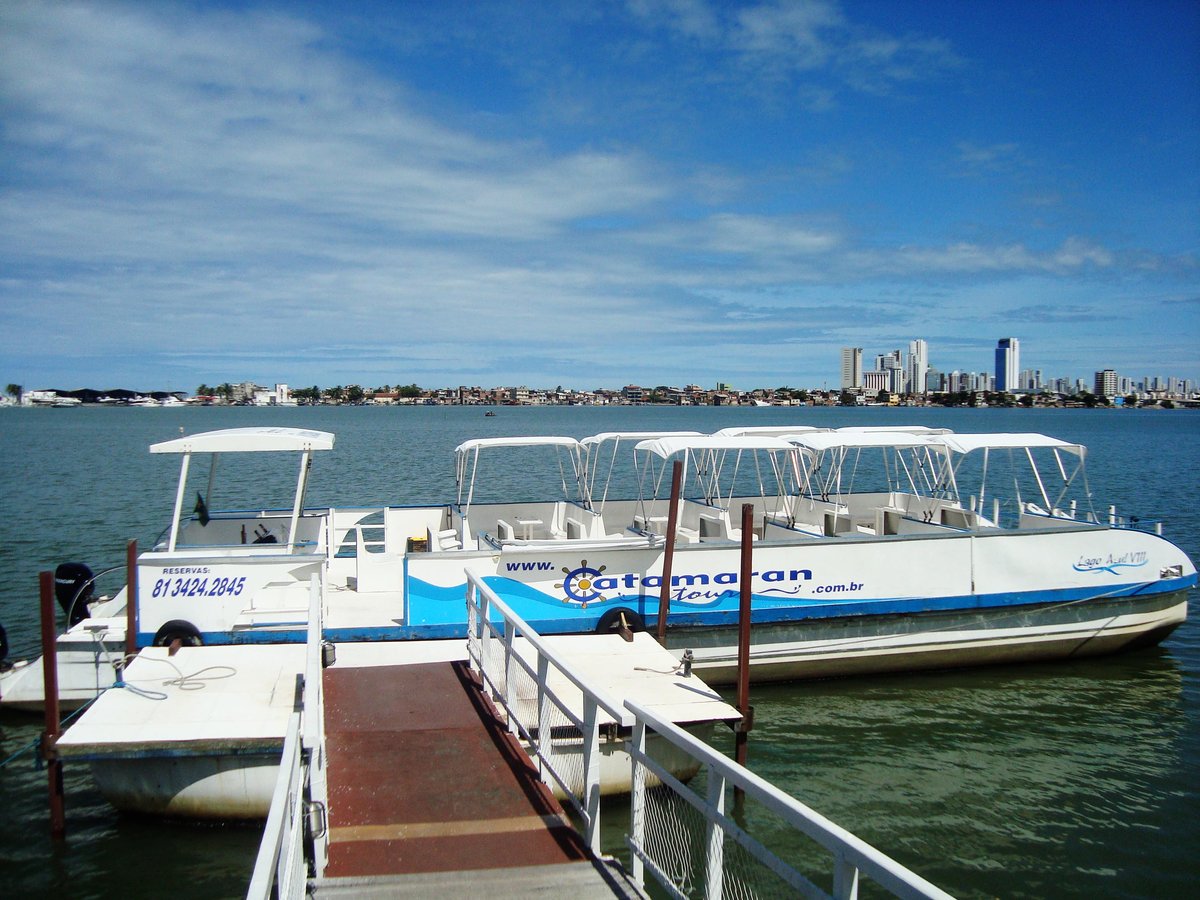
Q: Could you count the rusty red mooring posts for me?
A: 4